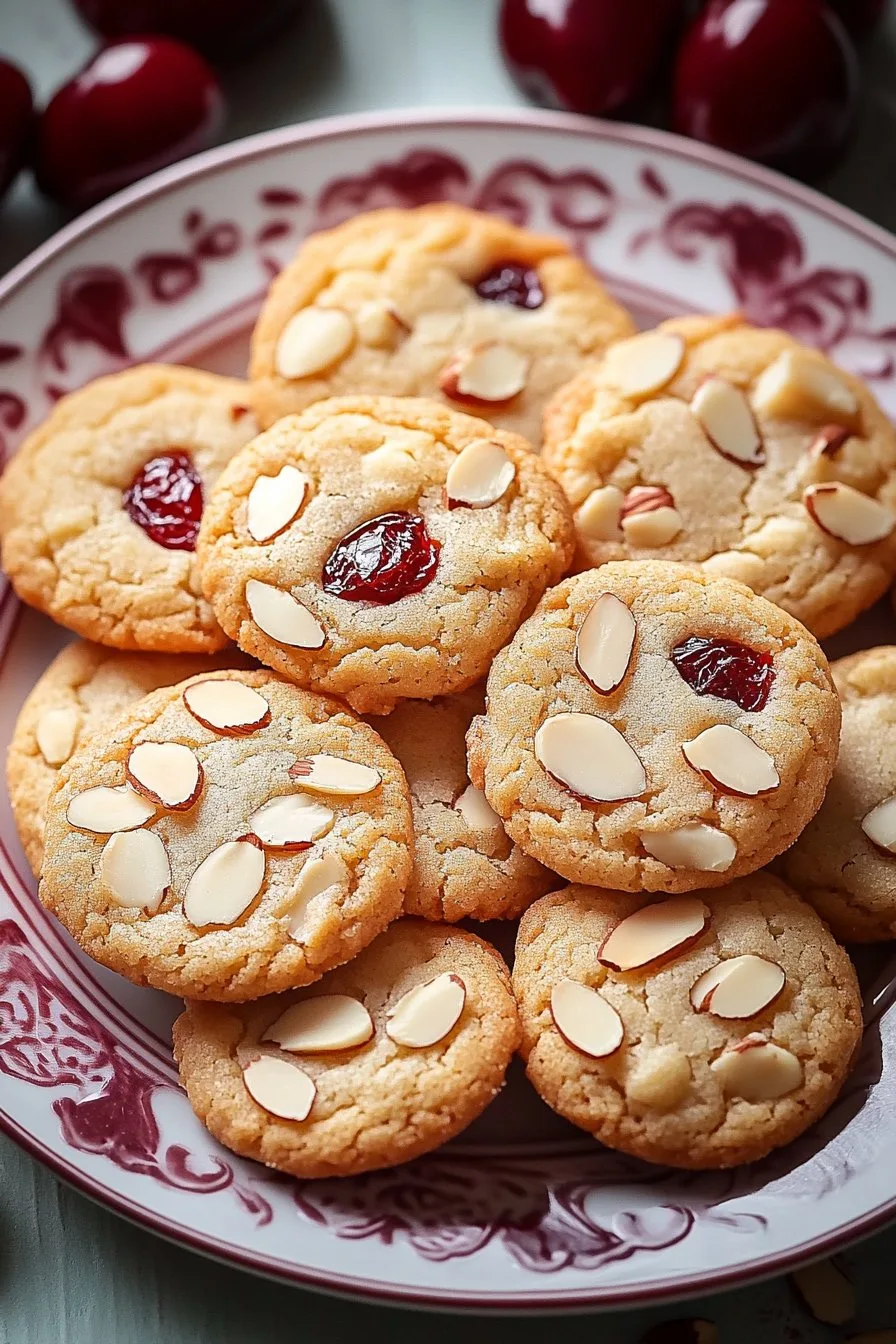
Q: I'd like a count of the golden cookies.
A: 11